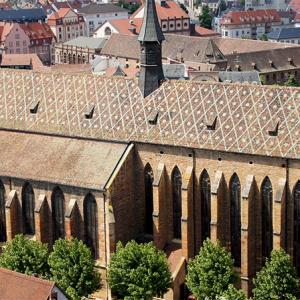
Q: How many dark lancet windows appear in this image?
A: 10